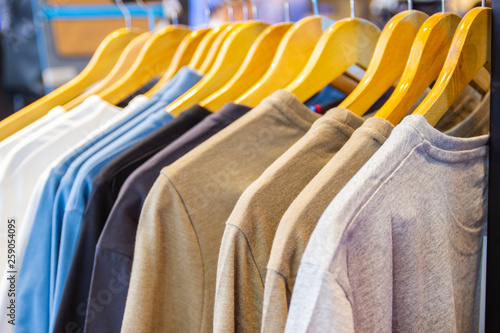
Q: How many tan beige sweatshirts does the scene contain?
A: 3